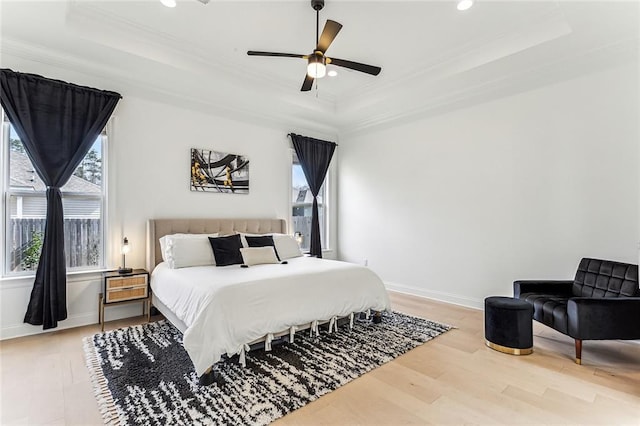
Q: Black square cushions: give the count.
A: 2